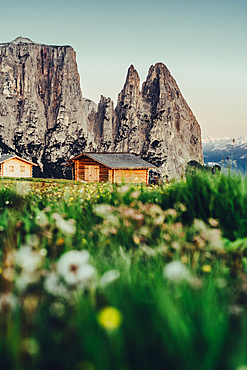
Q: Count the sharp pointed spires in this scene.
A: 2